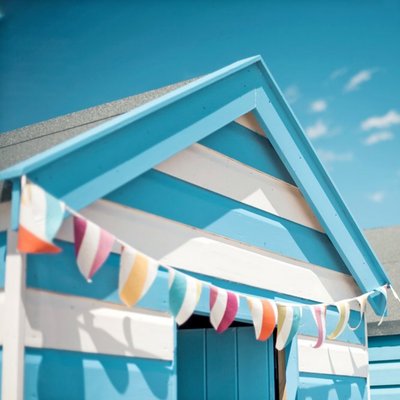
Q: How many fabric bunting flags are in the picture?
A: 11